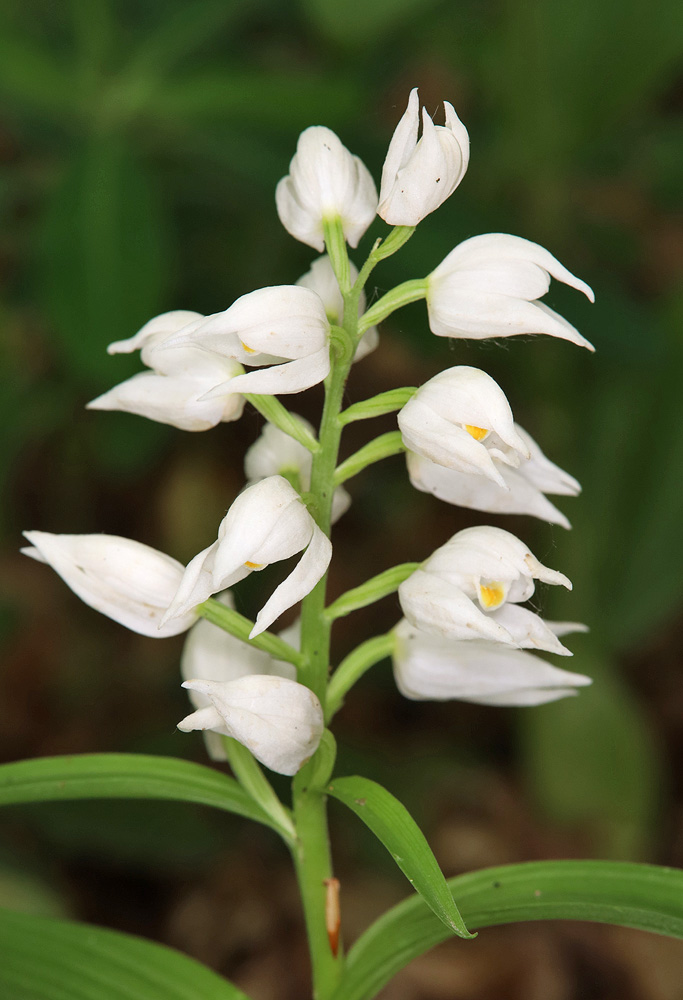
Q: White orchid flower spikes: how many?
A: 1